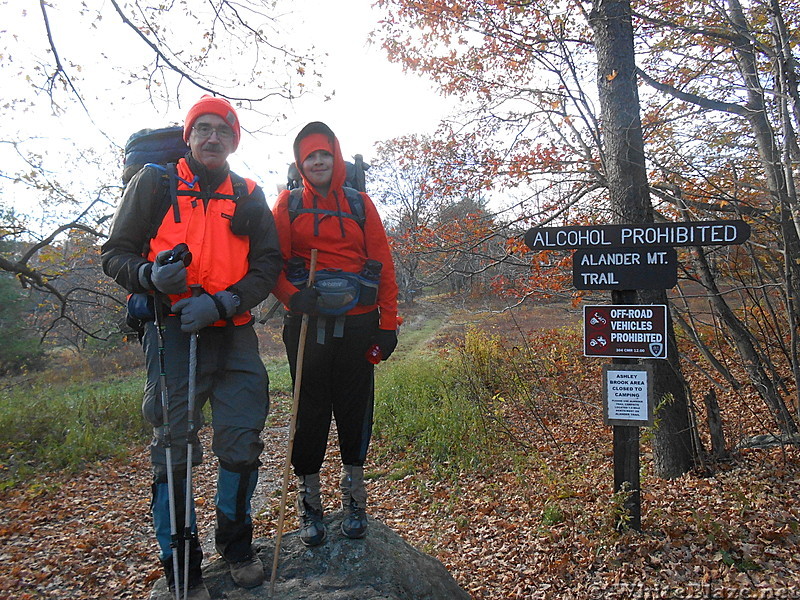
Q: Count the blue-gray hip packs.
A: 1